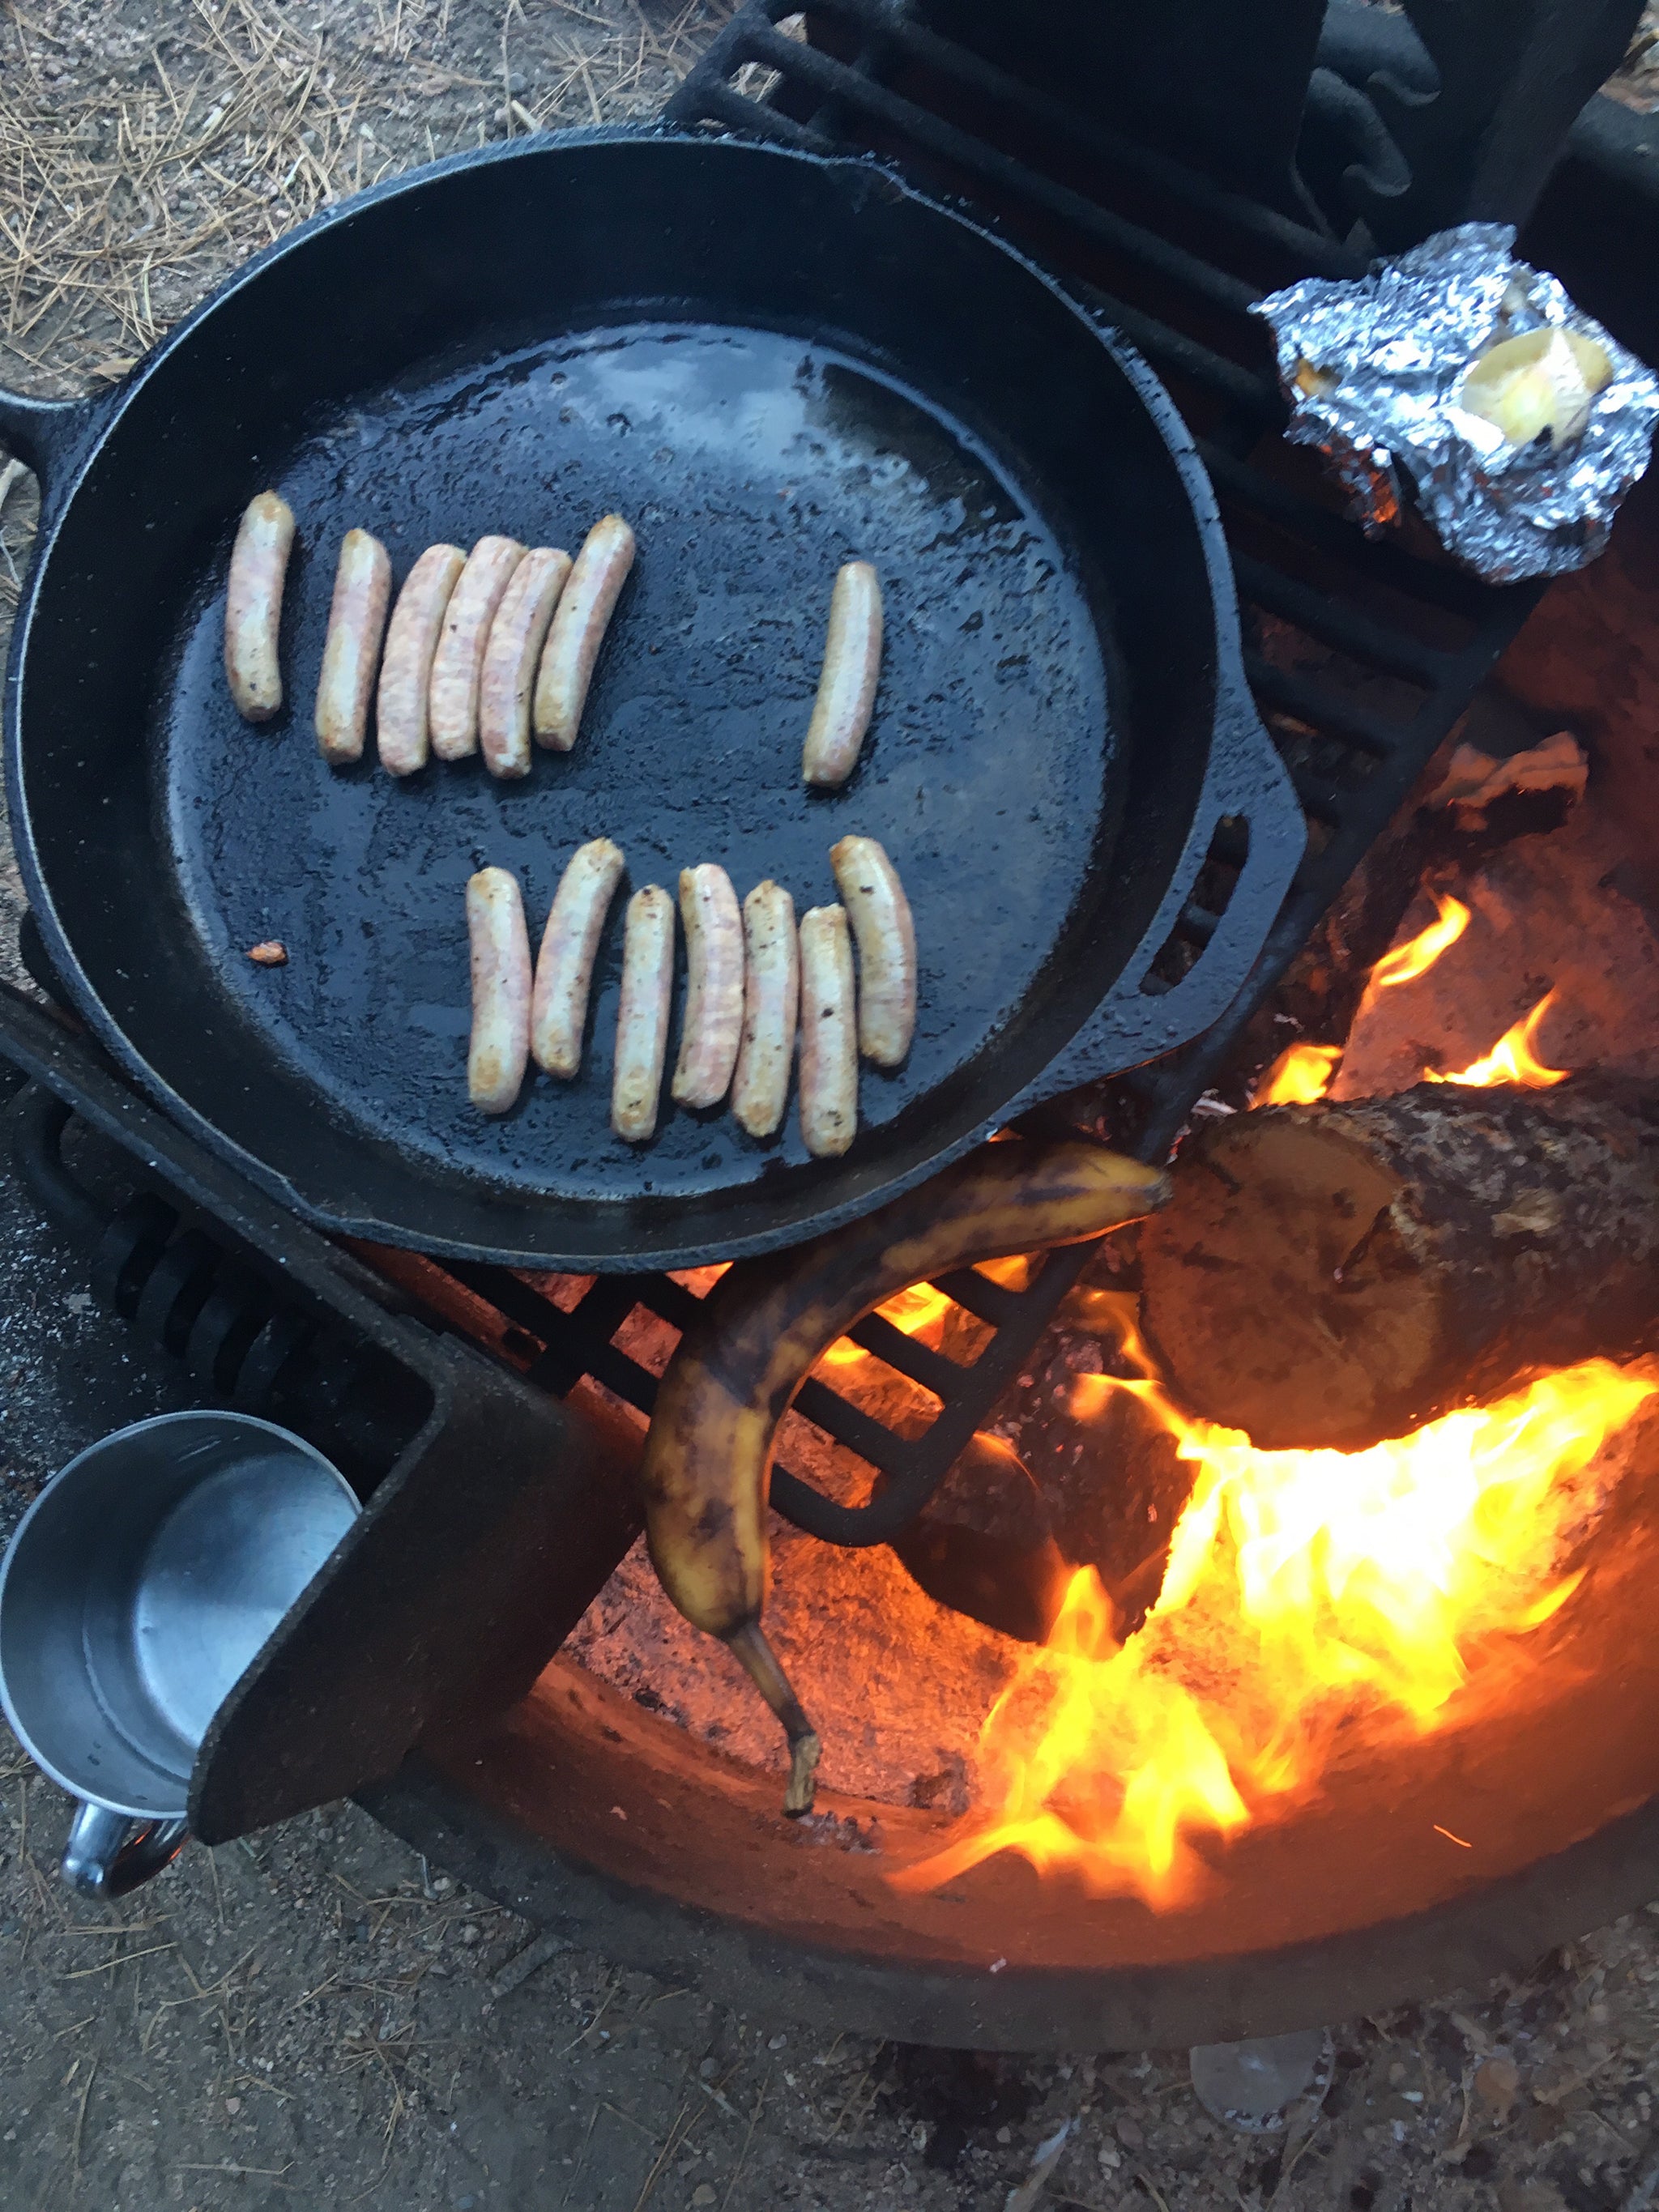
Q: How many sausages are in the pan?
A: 14